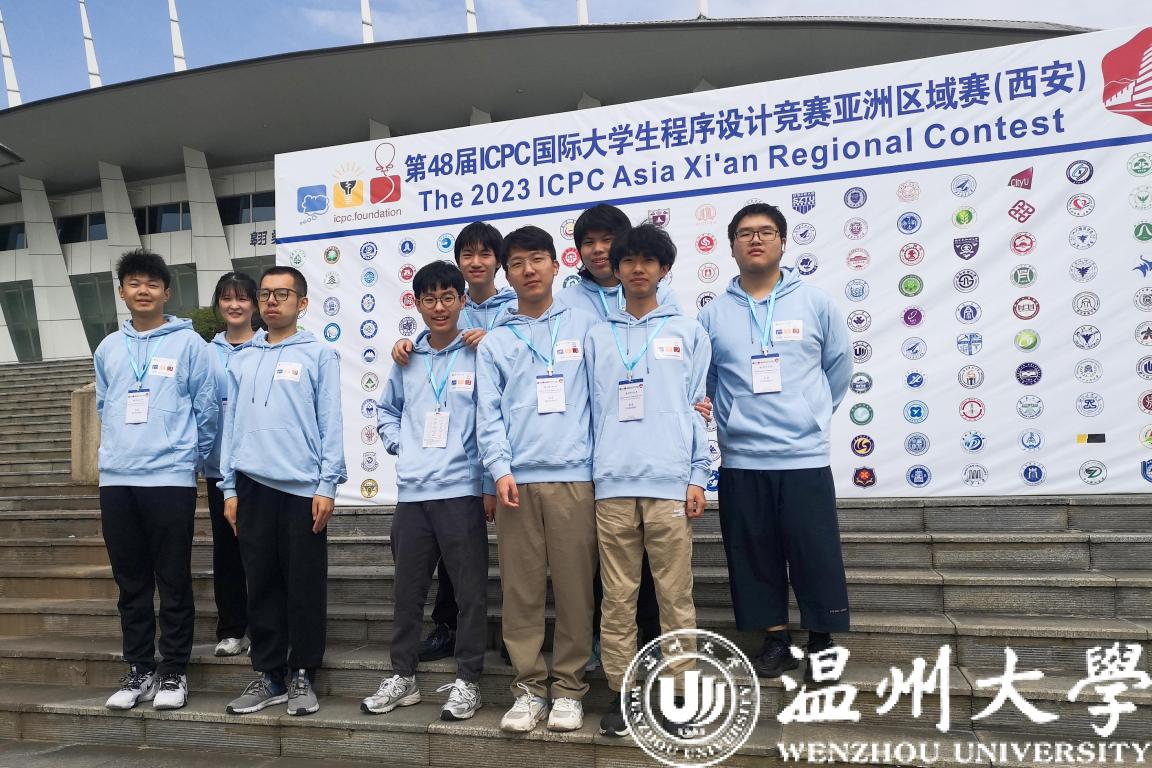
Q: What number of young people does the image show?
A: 9